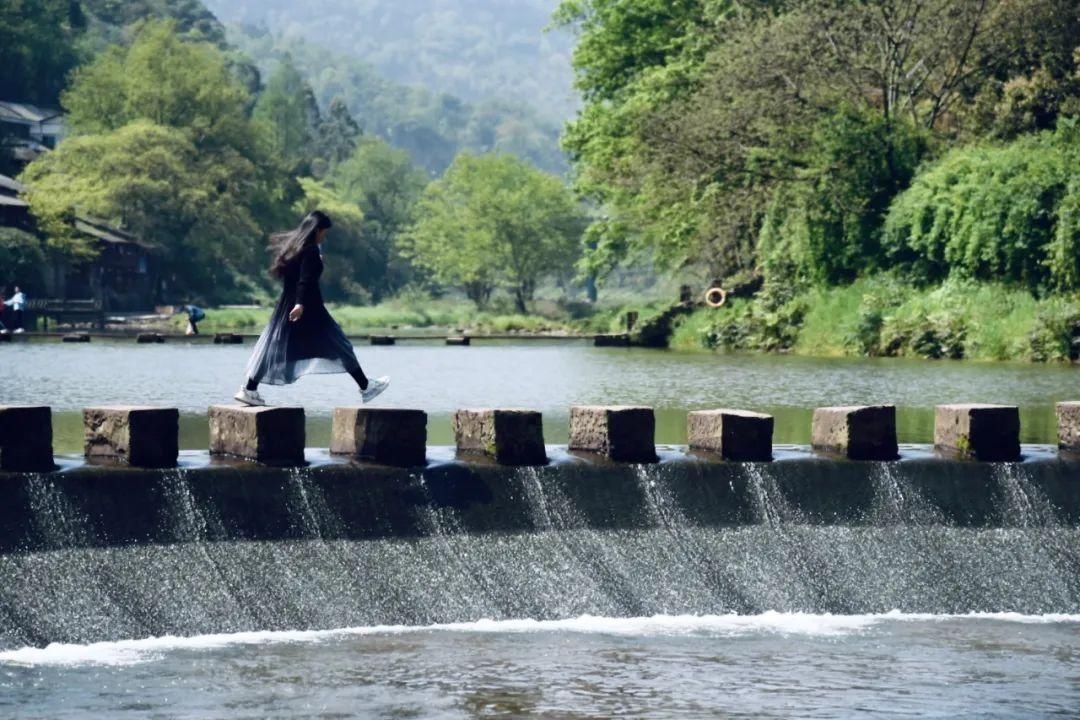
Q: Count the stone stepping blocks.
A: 10